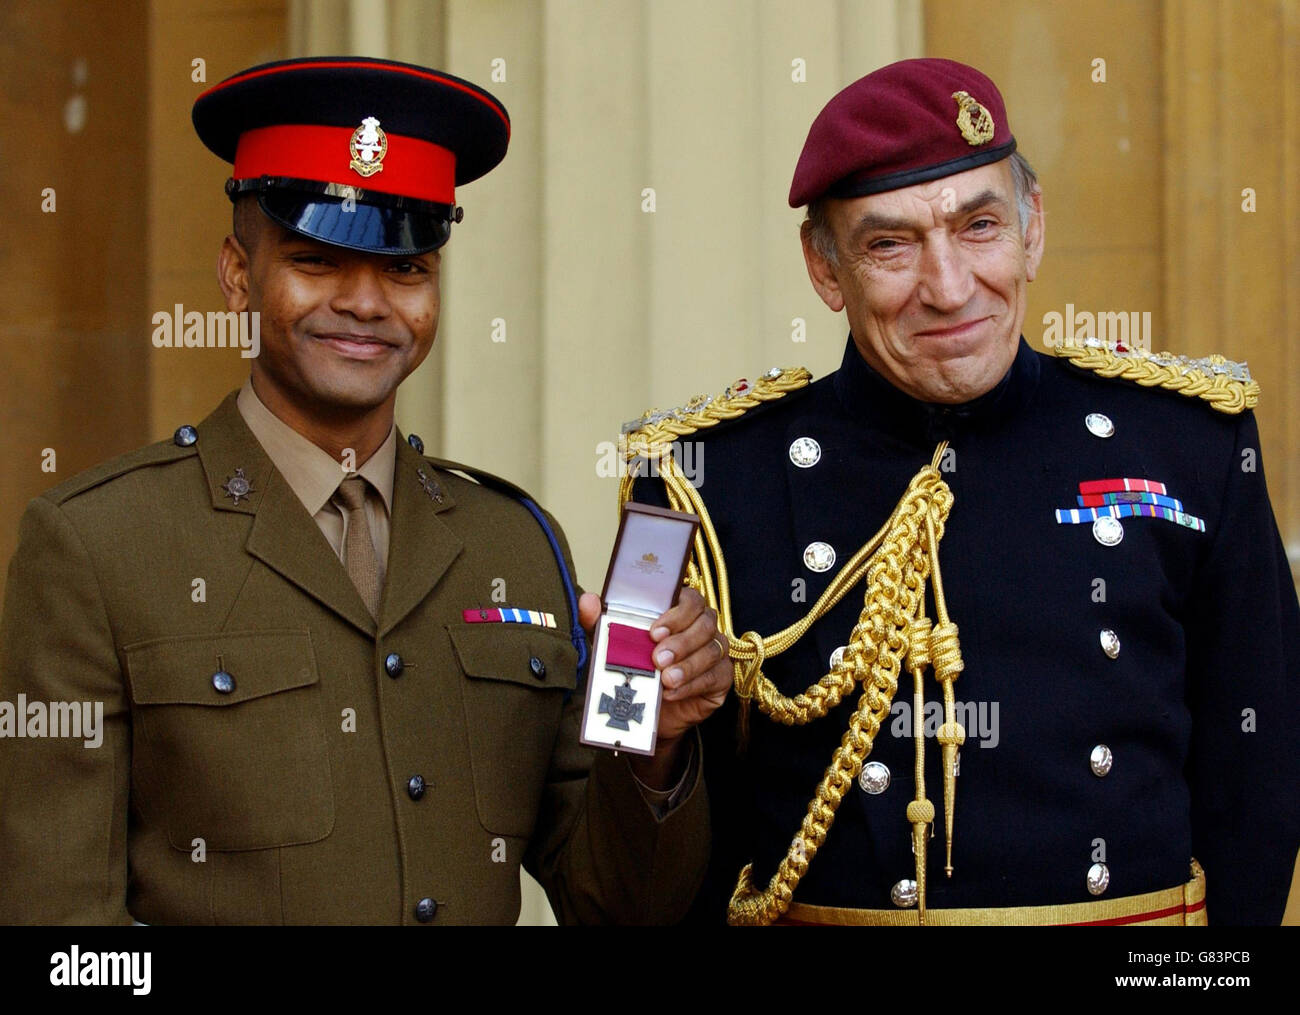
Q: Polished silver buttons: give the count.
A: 10